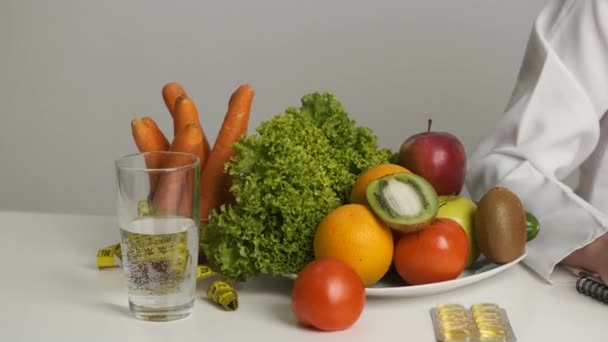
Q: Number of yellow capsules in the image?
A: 10